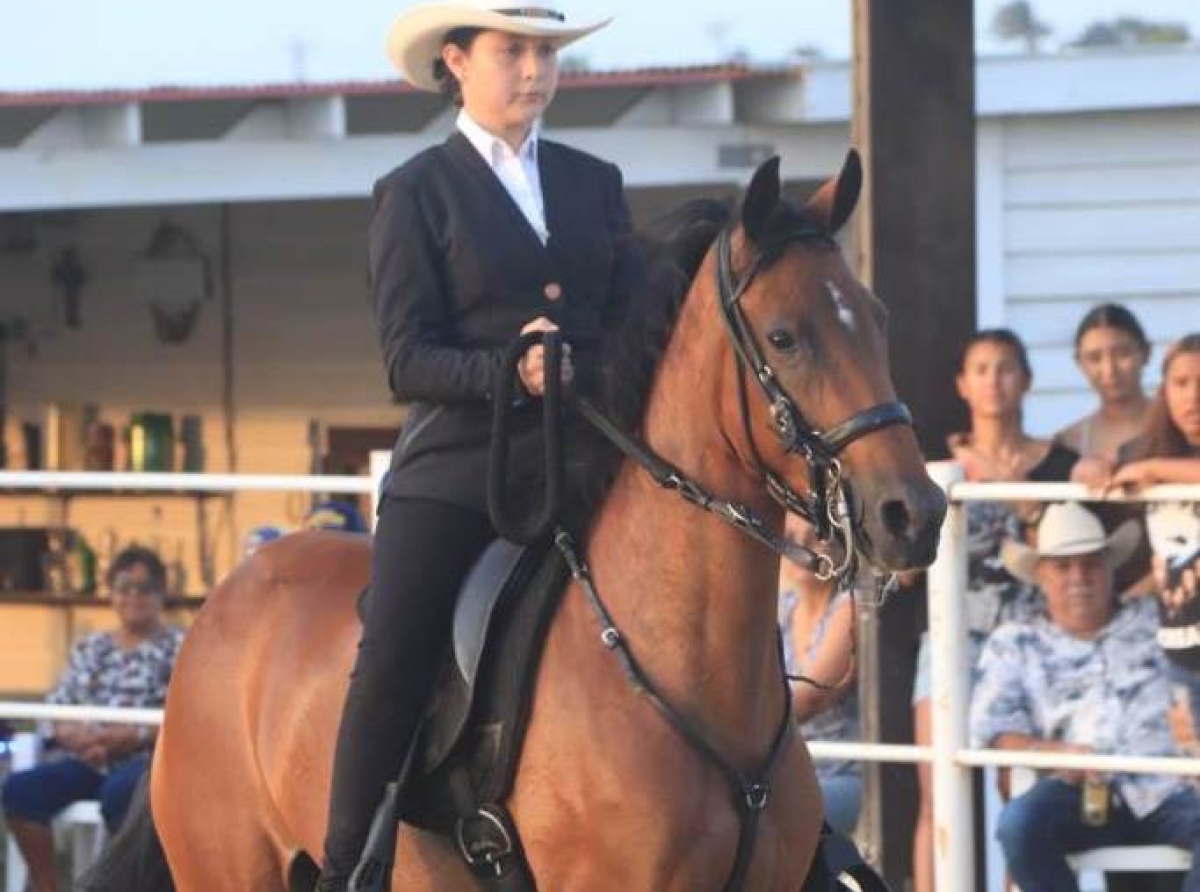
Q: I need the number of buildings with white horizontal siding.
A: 1